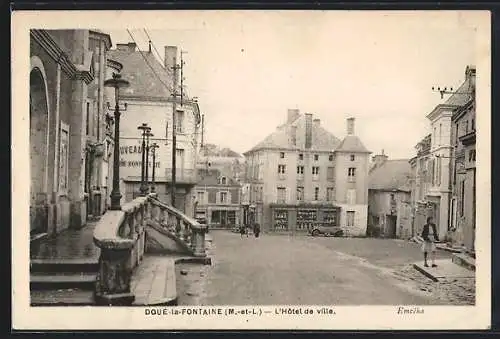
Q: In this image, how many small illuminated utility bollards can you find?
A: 0